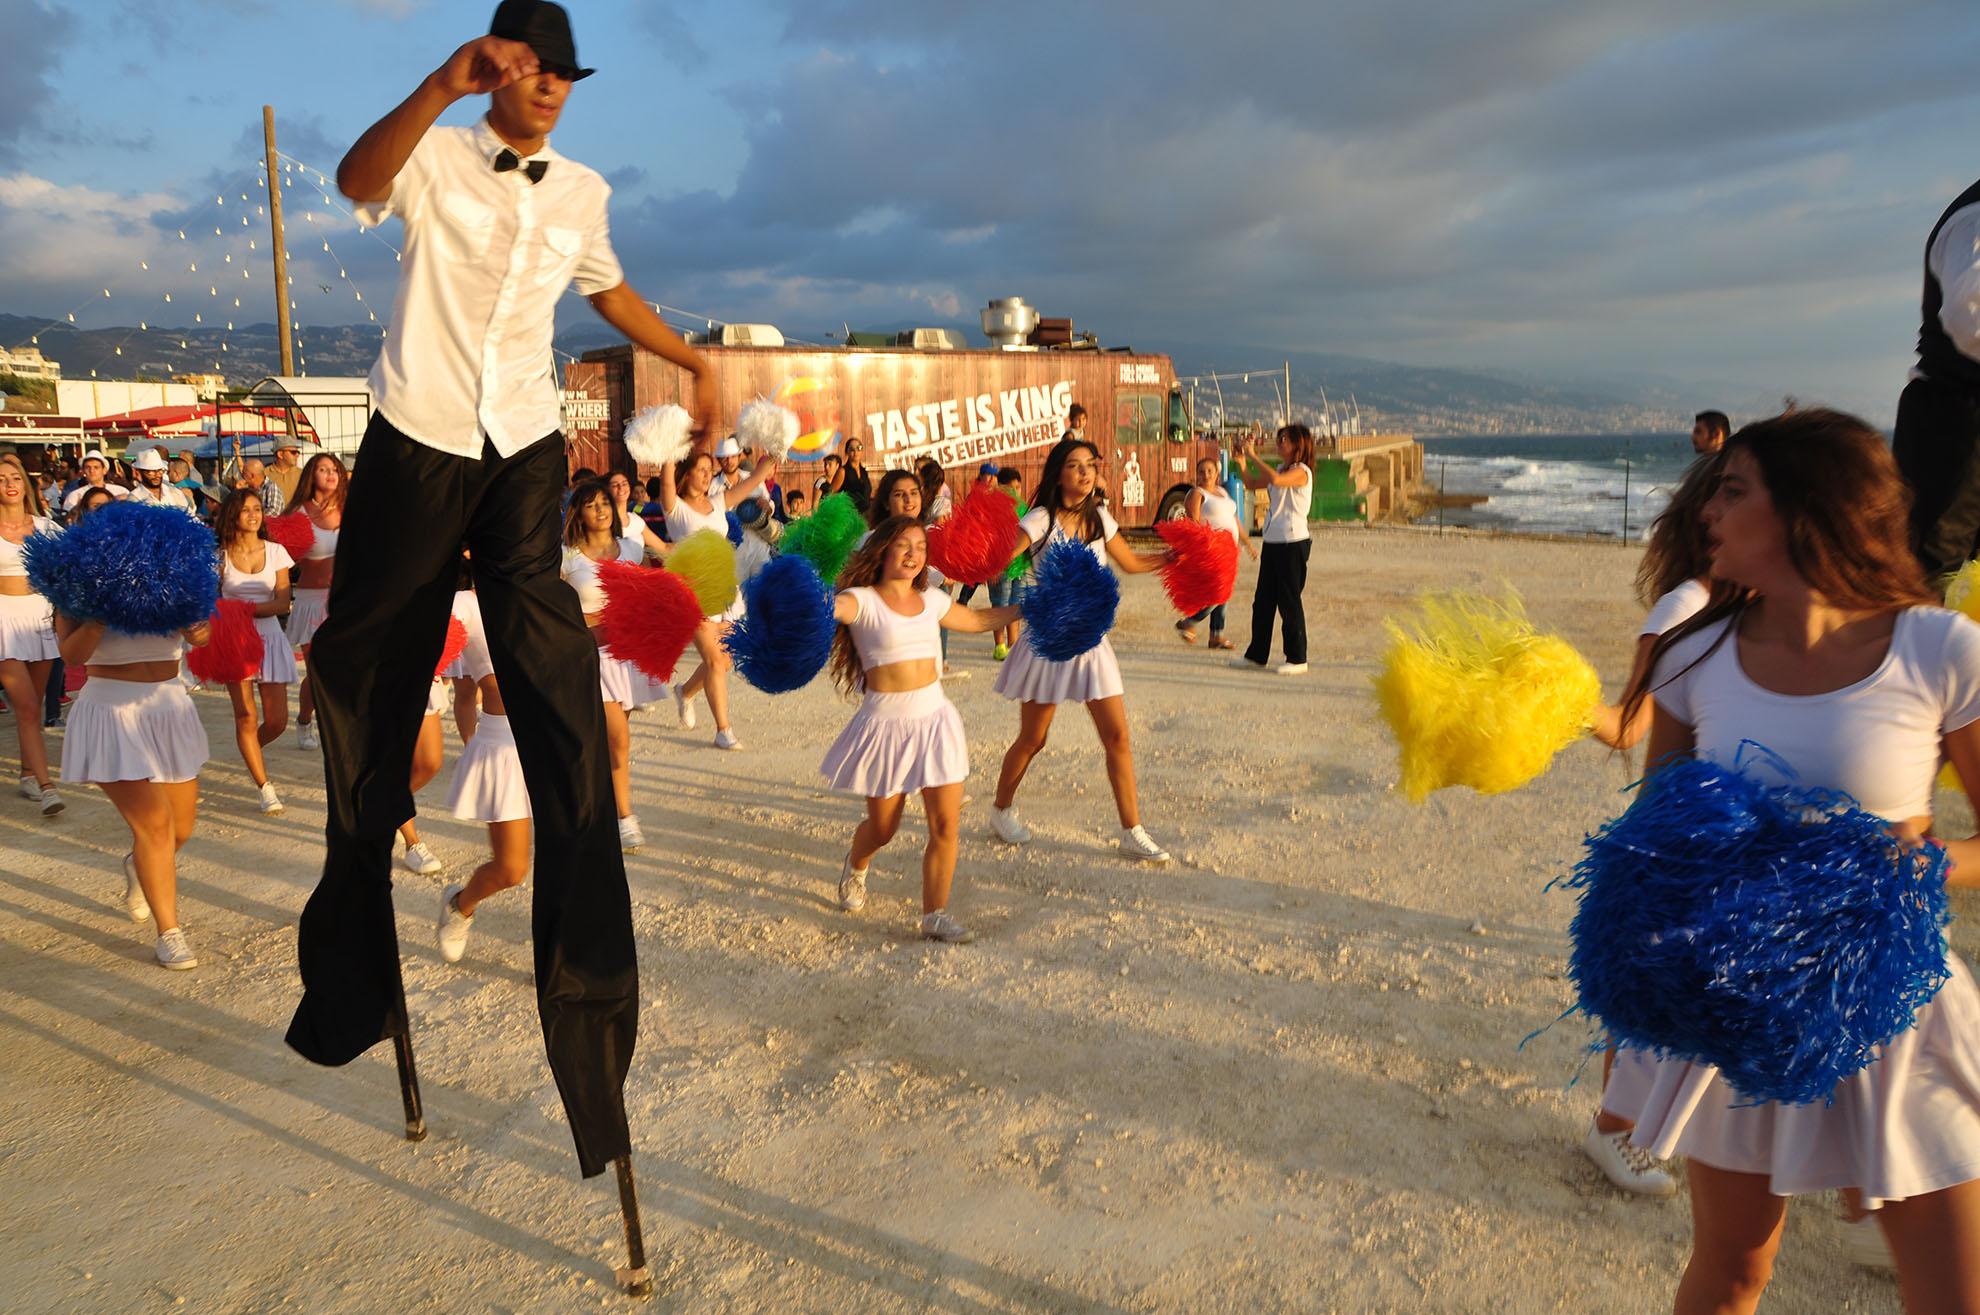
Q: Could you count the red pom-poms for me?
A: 6